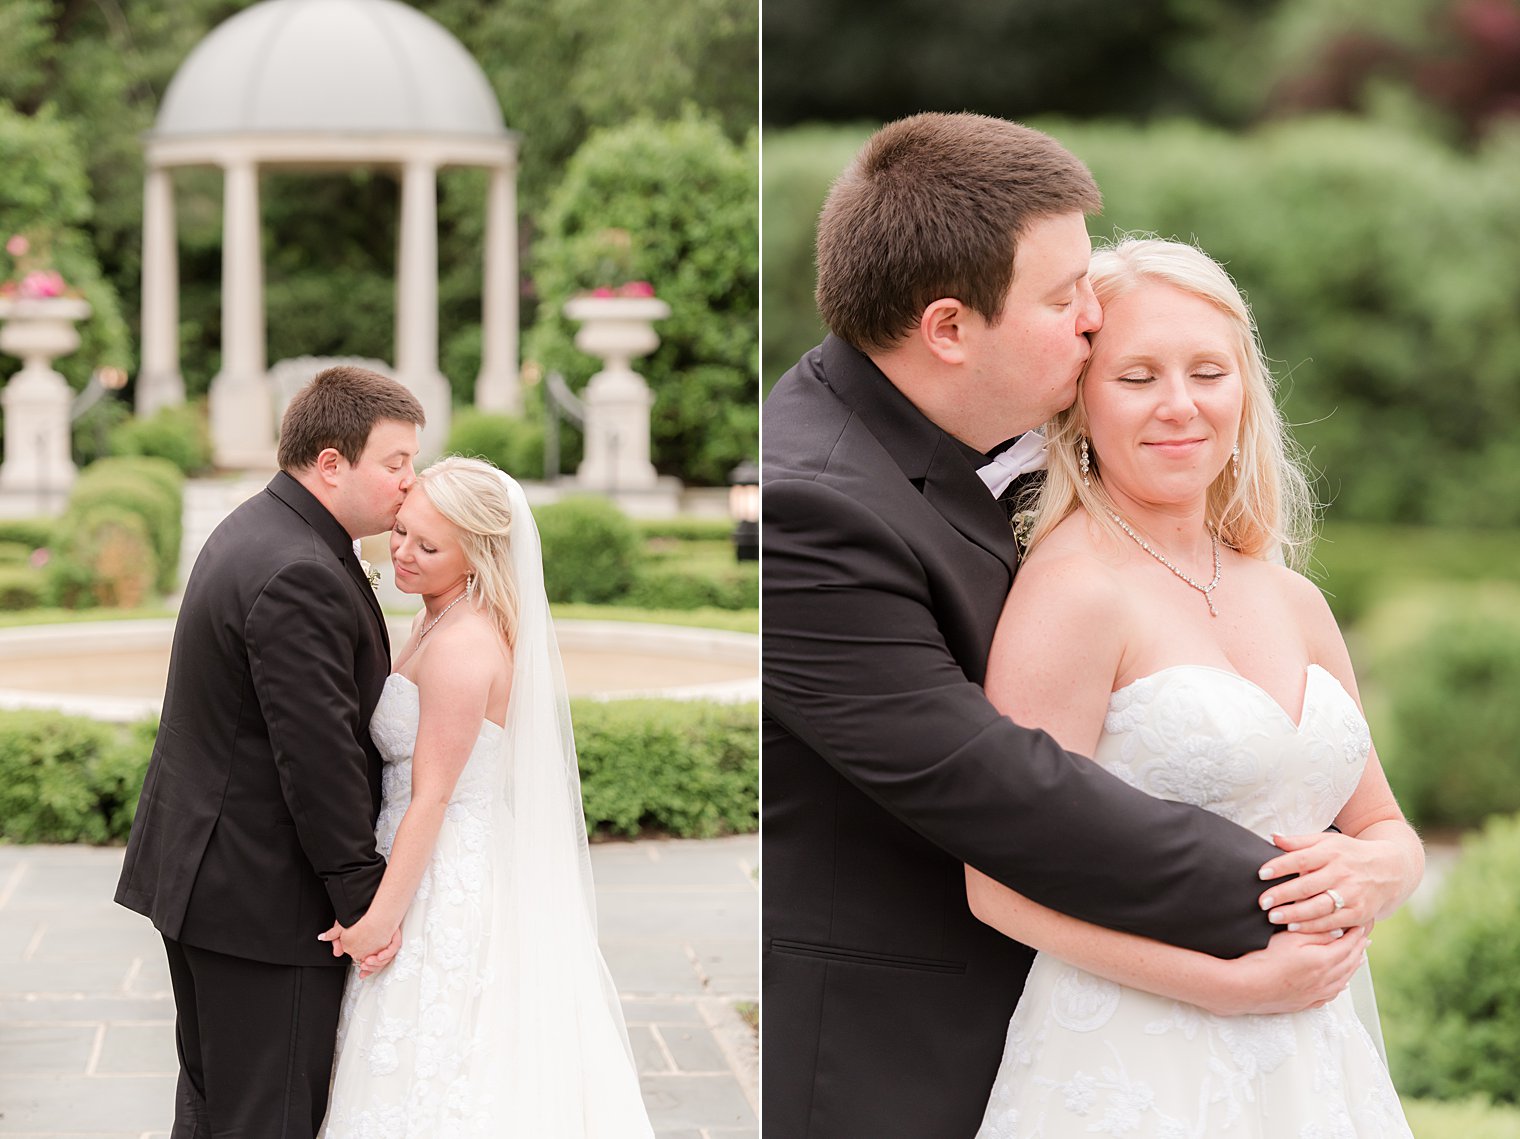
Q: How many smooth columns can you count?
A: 4